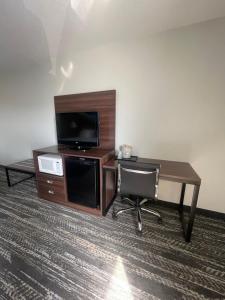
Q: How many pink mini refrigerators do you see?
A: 0